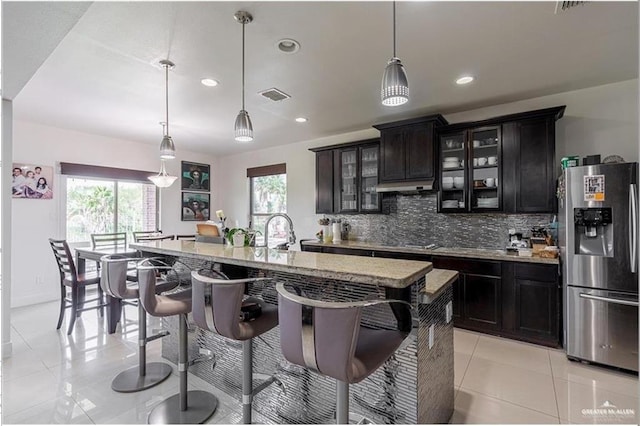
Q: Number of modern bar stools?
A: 4